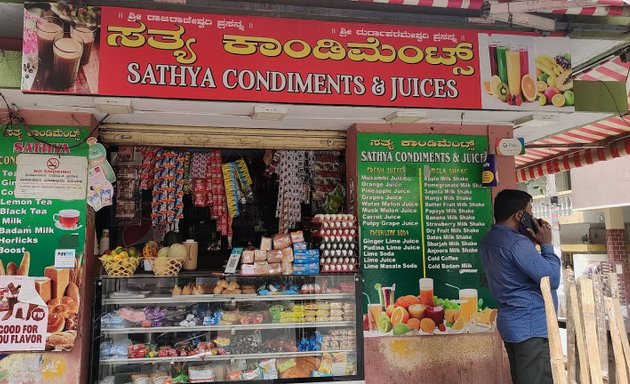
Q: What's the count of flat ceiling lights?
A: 4